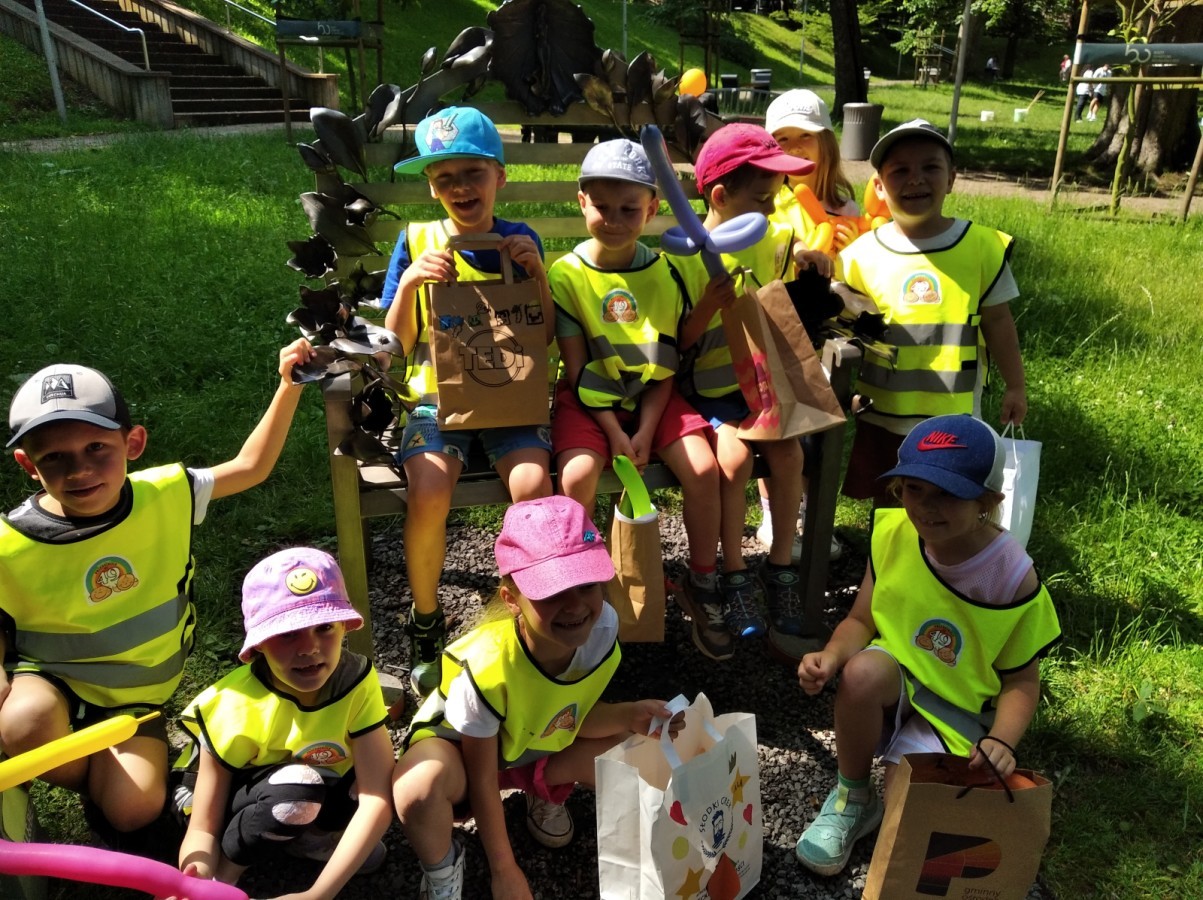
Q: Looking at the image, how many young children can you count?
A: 9